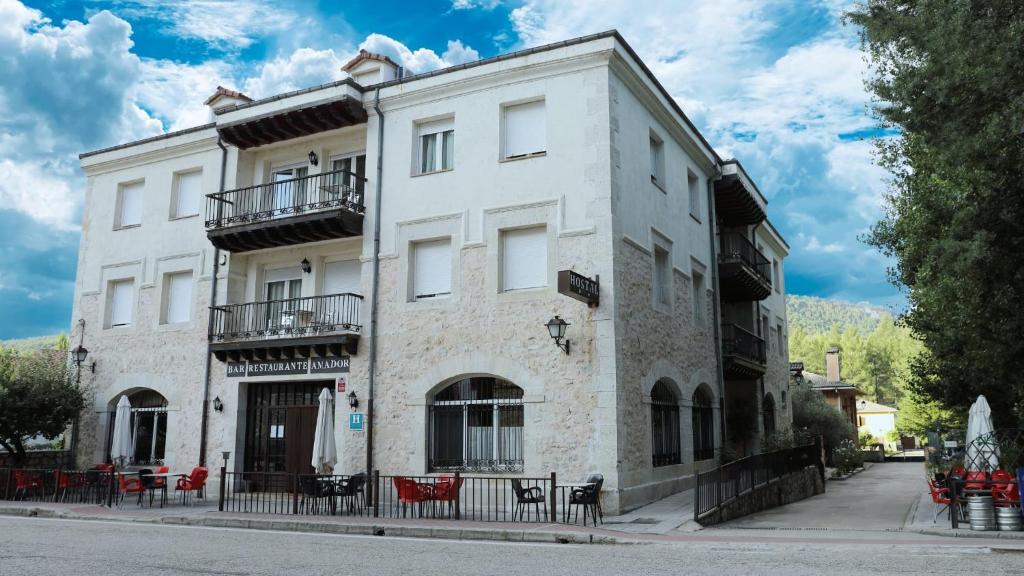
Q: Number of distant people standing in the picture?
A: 0